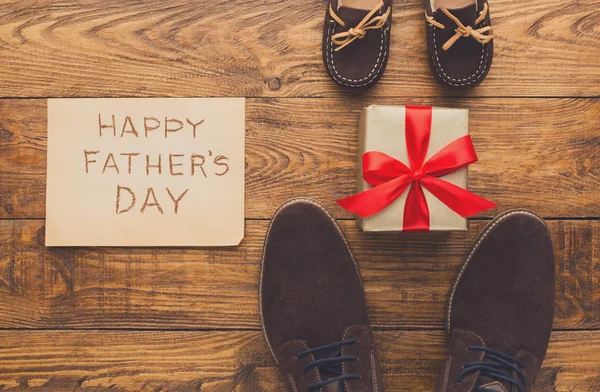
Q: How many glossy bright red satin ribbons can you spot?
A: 1